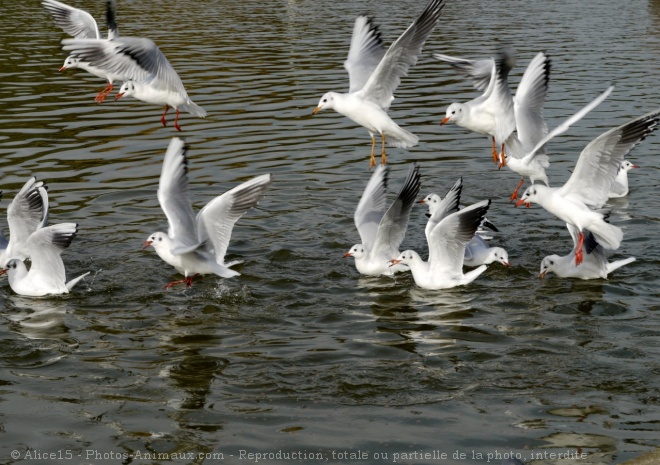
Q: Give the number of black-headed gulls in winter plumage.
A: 15